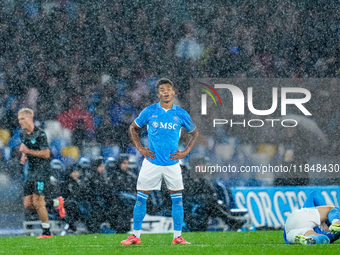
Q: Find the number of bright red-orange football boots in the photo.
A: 4